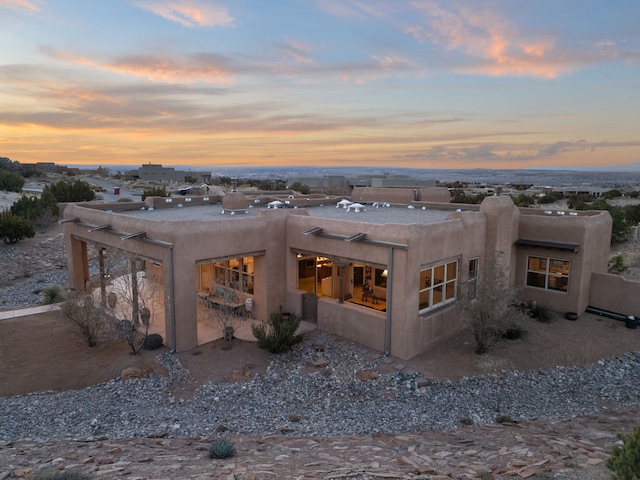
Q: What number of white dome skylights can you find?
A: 3